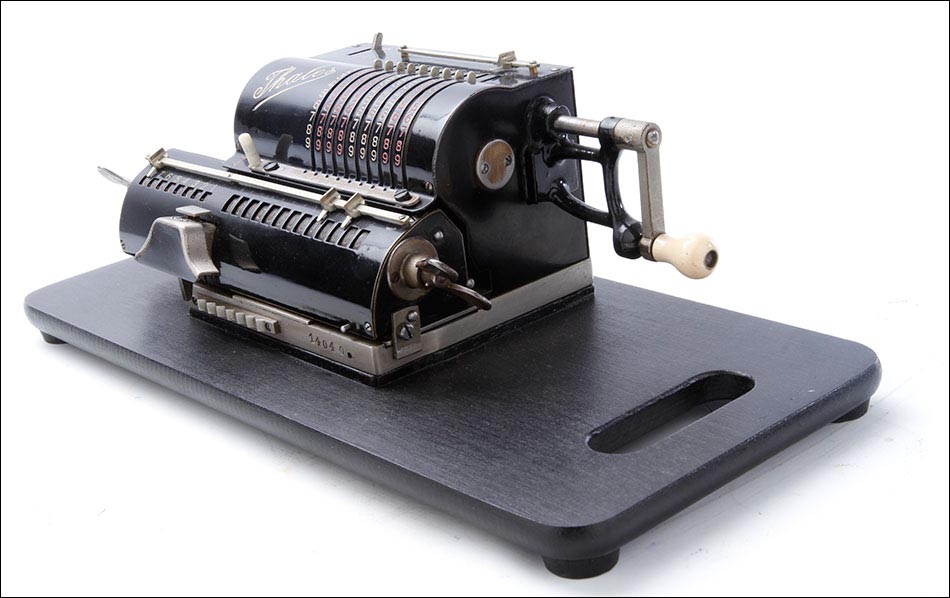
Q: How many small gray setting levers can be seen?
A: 9